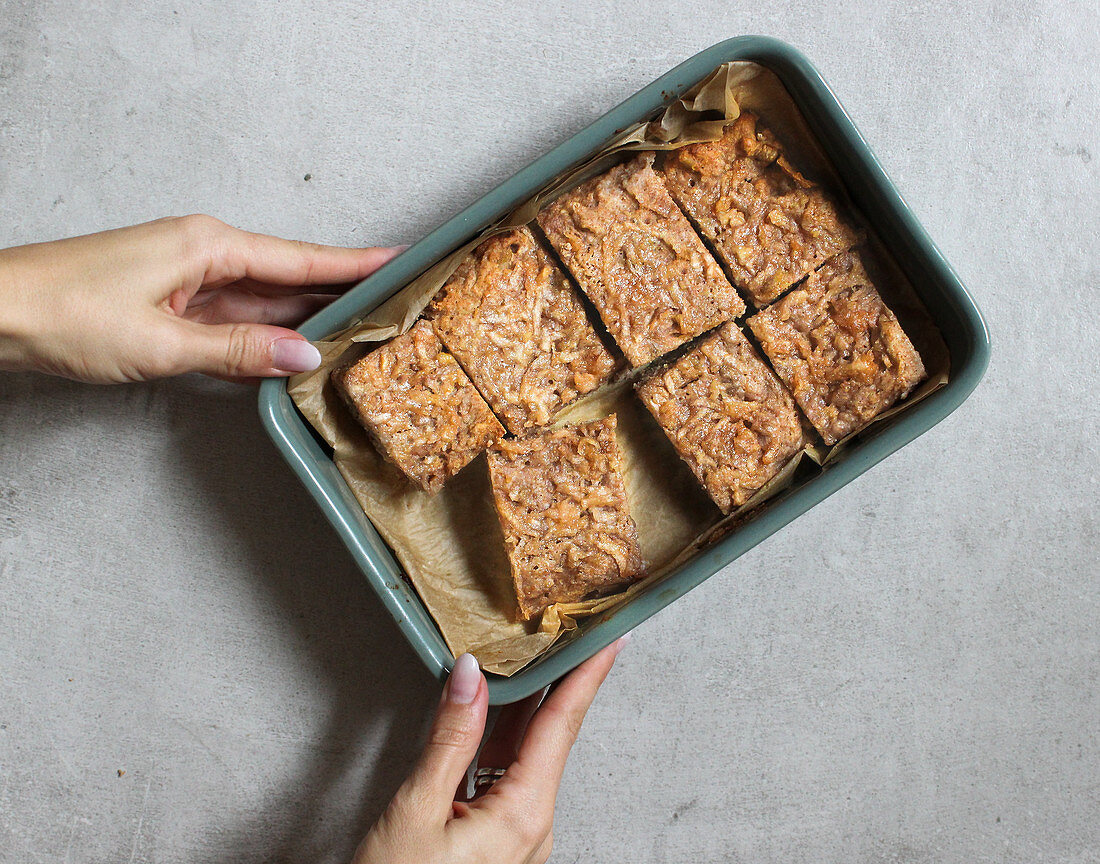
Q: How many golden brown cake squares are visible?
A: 7